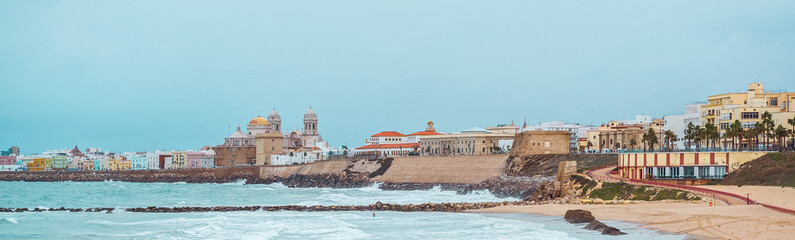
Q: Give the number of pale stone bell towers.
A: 2